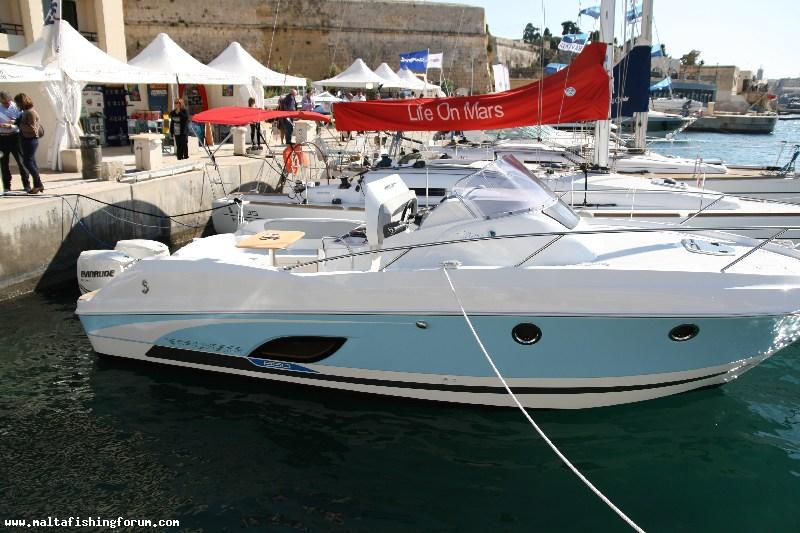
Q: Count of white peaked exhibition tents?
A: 6